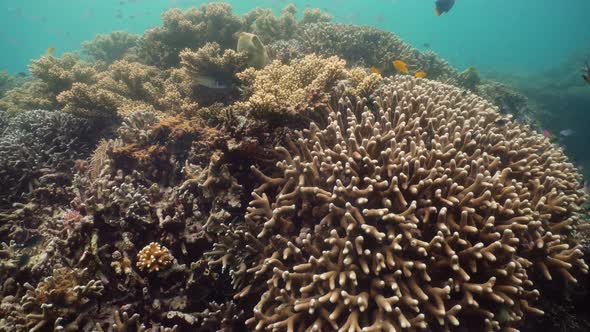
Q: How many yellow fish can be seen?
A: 4